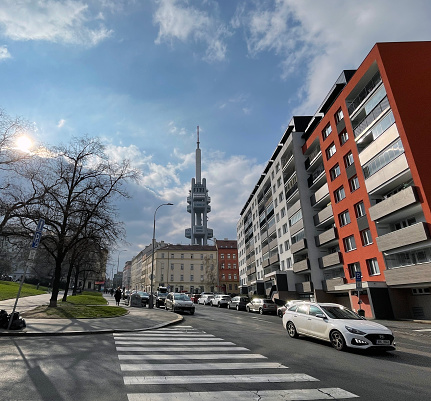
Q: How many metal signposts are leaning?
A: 1